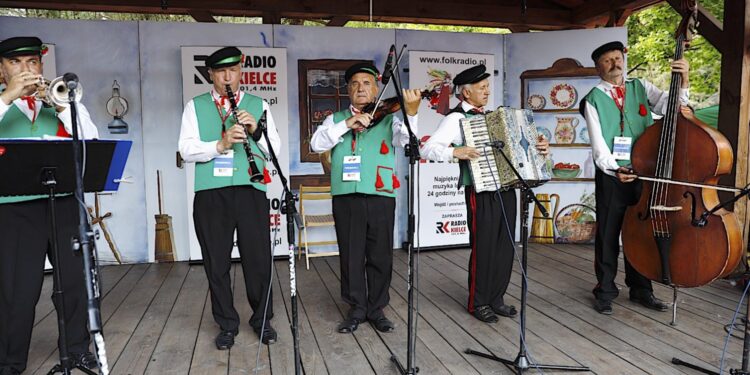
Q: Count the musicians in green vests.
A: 5